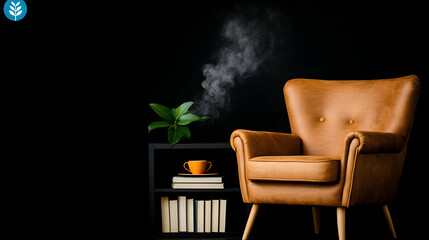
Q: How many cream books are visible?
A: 10